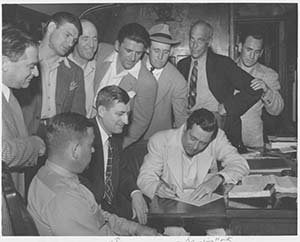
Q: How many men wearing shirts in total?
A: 10